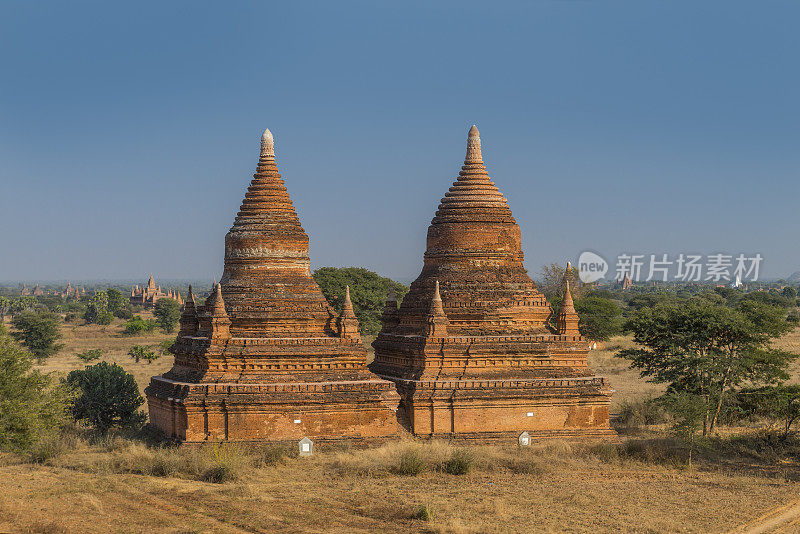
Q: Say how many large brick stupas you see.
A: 2